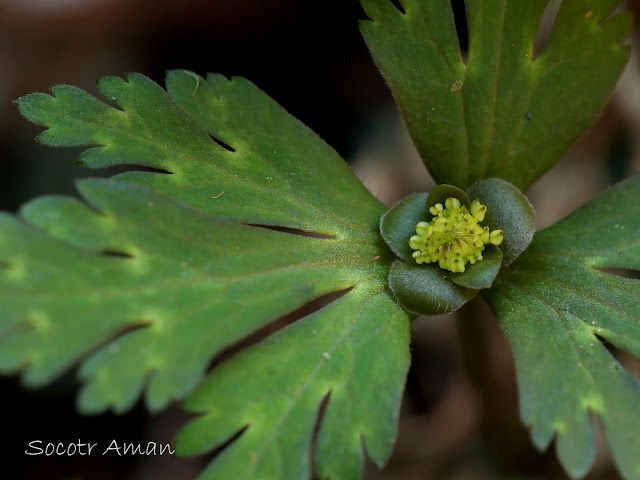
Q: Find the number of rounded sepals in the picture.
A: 5